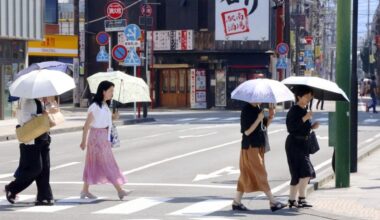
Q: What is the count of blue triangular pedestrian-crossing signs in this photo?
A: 3